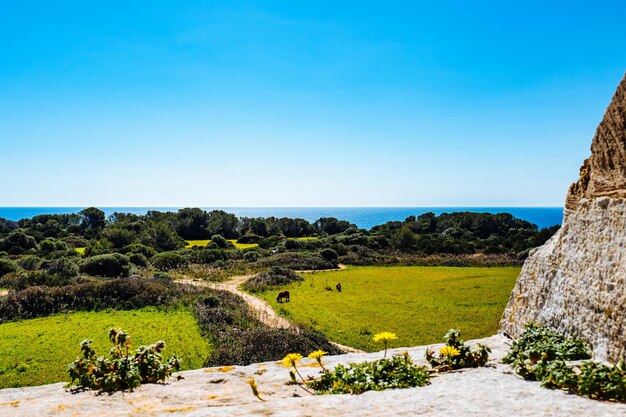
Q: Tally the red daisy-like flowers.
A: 0